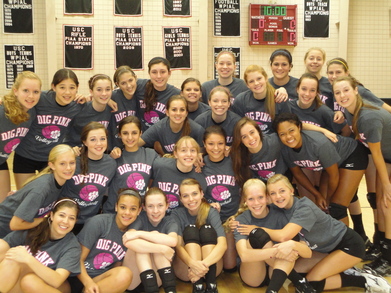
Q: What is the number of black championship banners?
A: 11